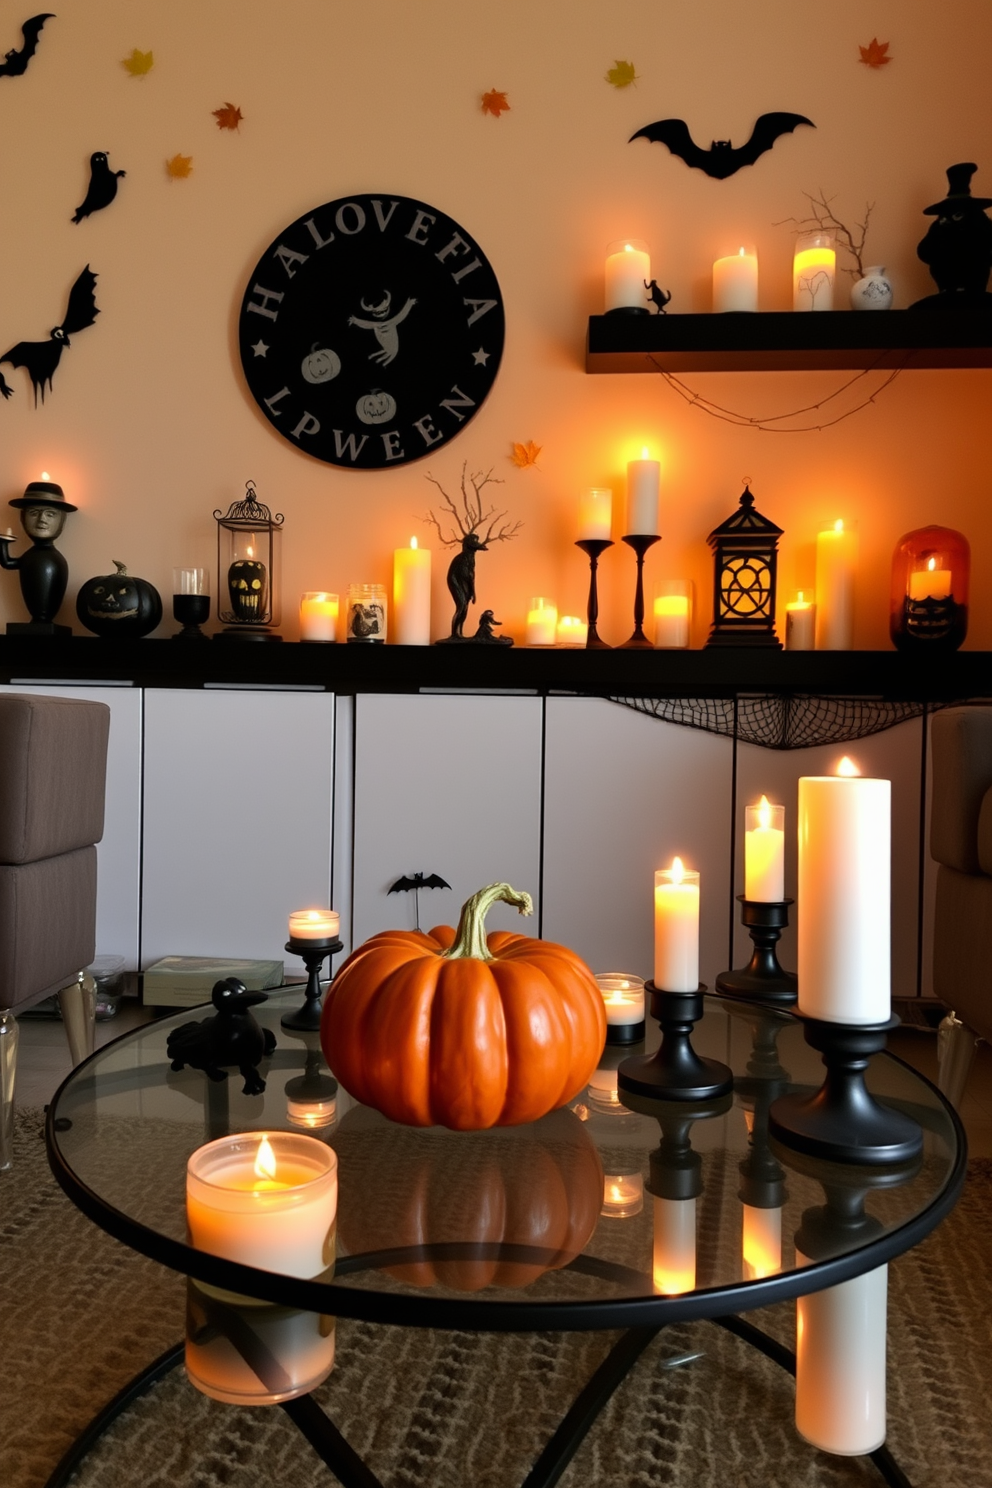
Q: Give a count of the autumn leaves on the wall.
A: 7